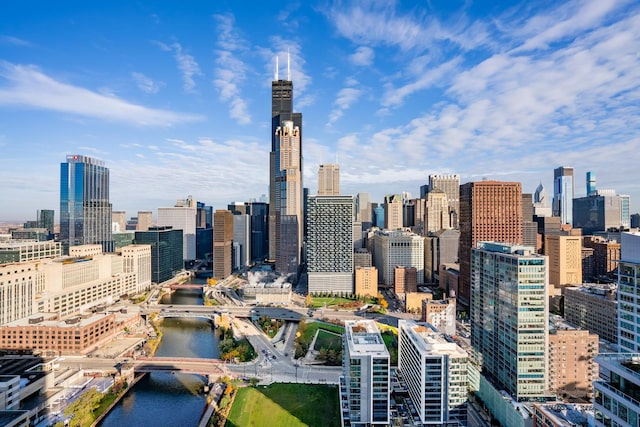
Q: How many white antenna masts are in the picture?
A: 2